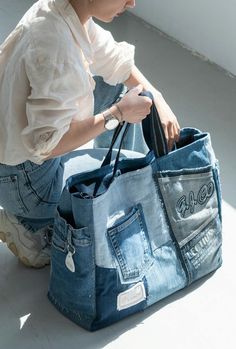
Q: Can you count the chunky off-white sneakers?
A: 1